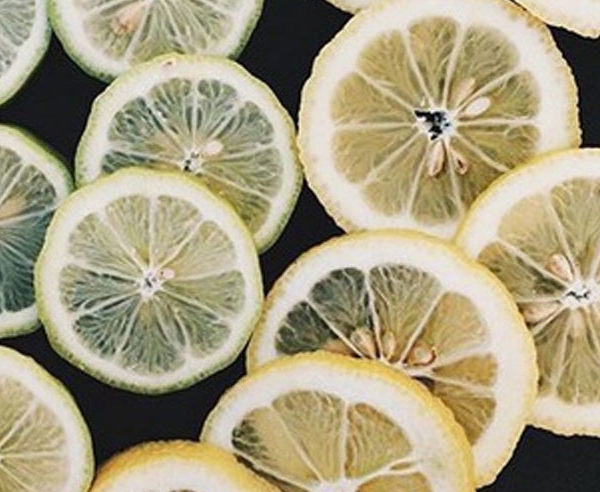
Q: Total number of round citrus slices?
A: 13